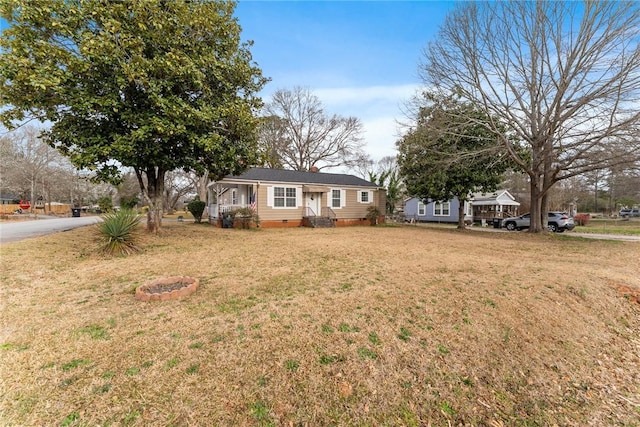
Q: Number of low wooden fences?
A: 1